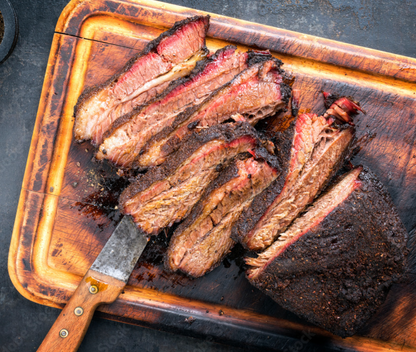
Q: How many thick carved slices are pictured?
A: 6